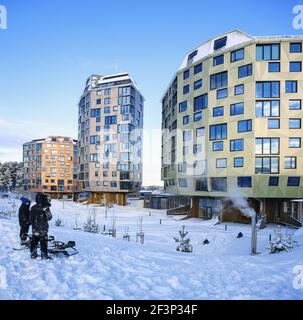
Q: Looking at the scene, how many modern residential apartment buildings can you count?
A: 3